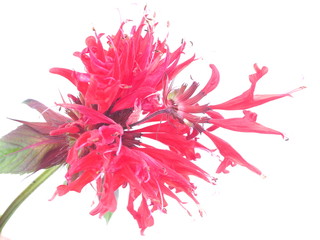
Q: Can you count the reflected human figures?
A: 0